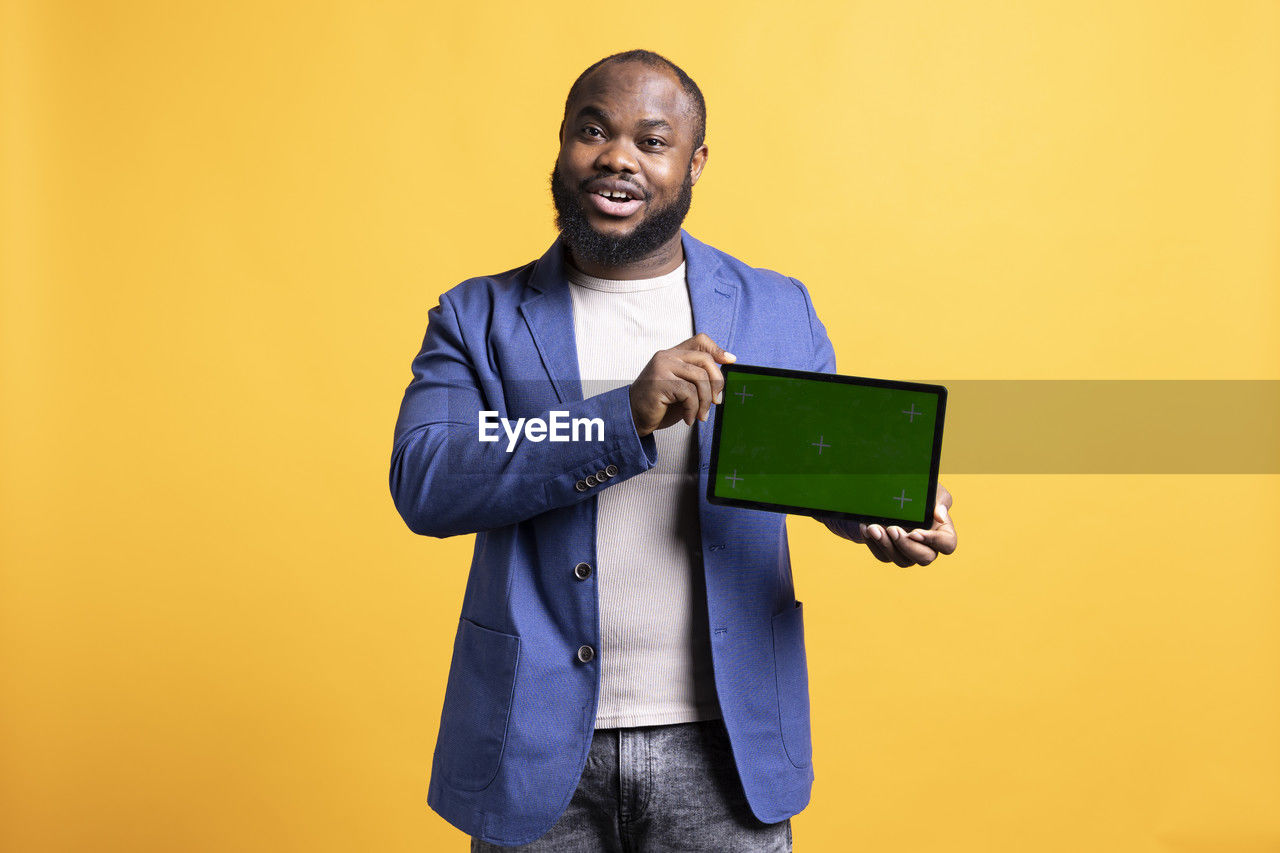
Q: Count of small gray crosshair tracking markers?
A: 5